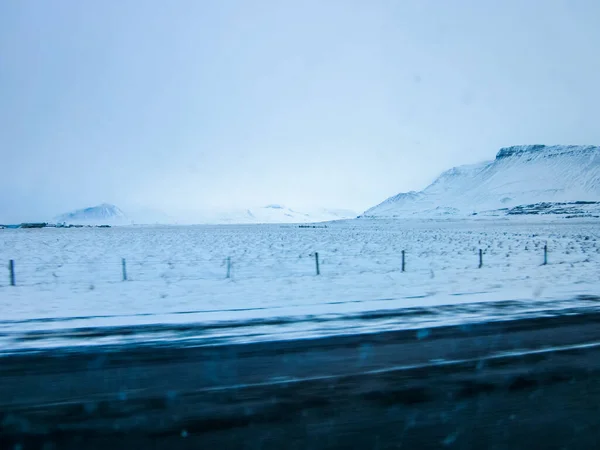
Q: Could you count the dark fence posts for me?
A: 7